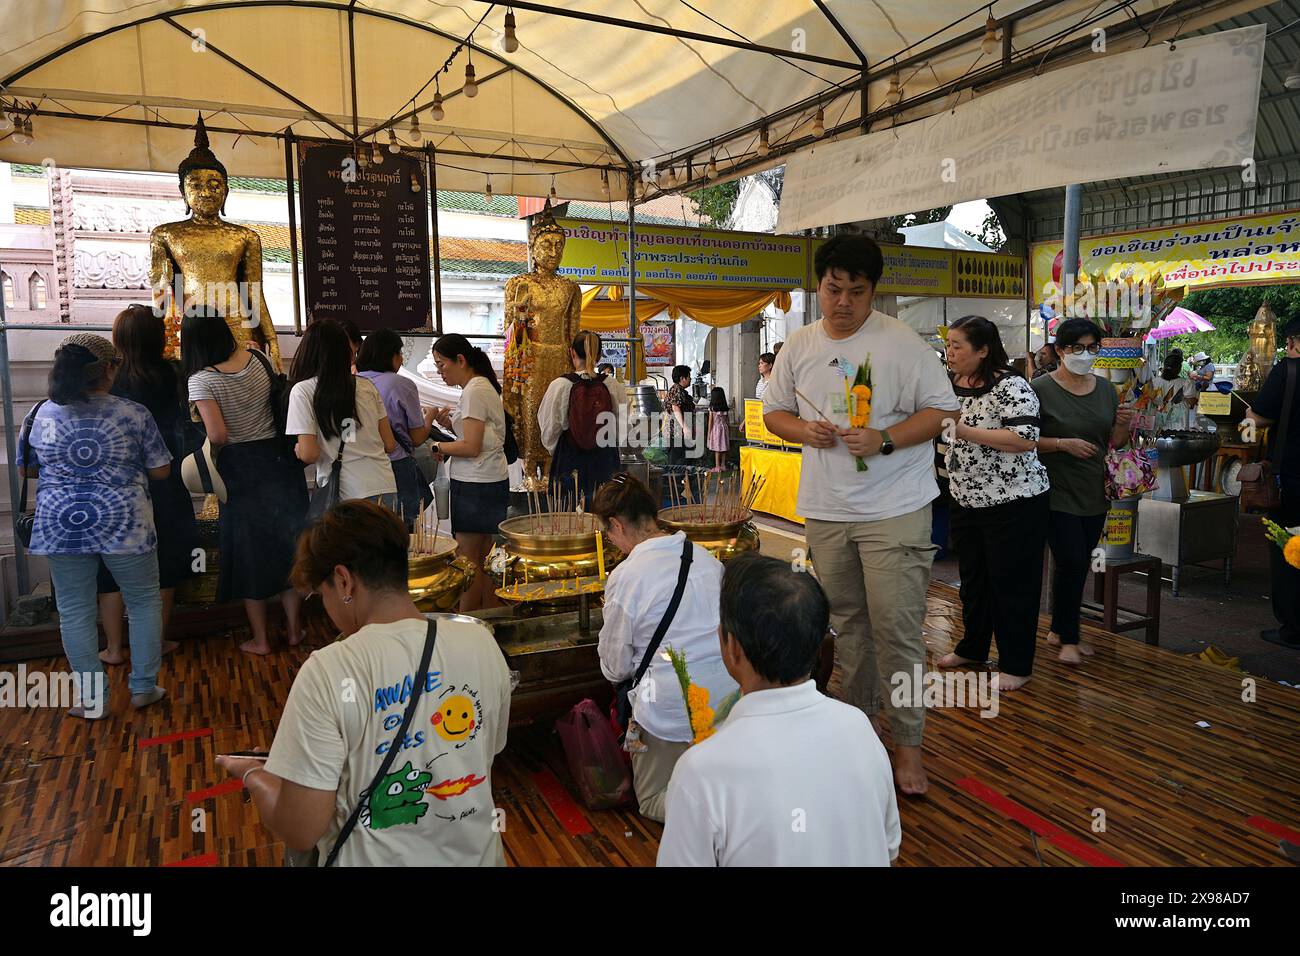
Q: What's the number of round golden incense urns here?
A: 3